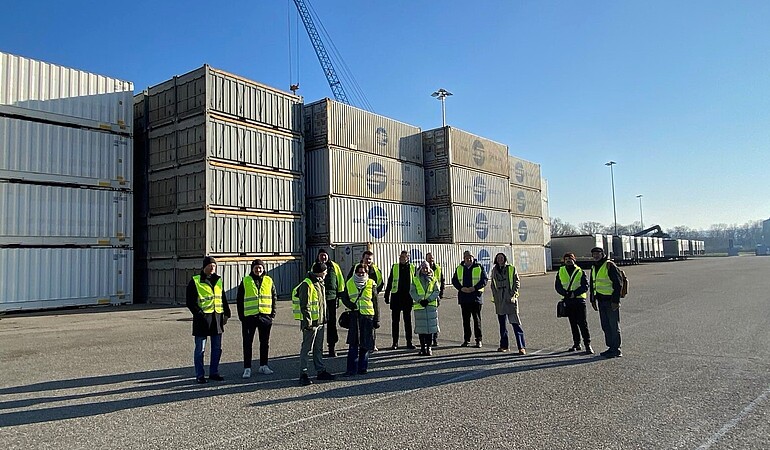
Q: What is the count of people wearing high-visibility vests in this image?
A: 13